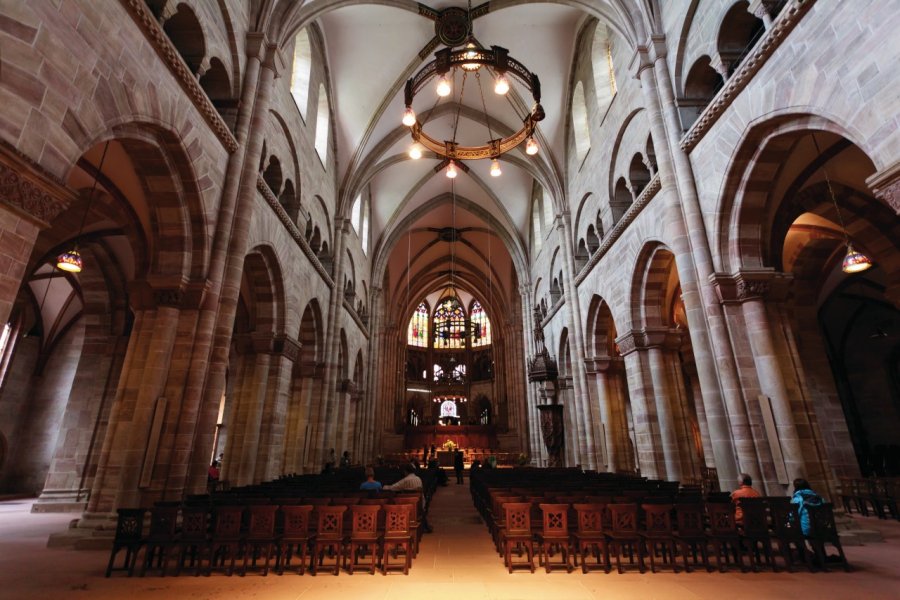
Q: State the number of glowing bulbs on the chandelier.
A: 7